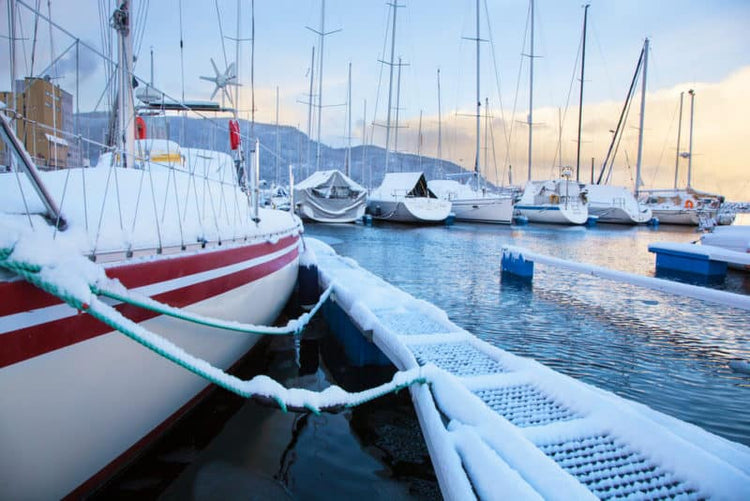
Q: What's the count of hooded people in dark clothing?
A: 0